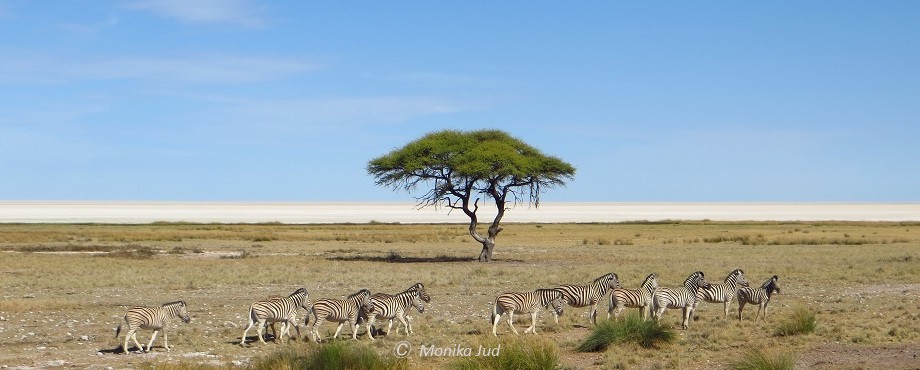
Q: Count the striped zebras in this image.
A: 11